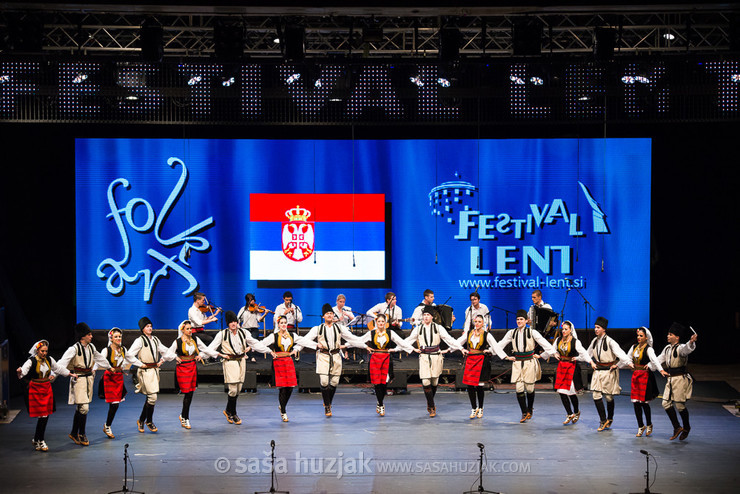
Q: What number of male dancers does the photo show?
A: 8